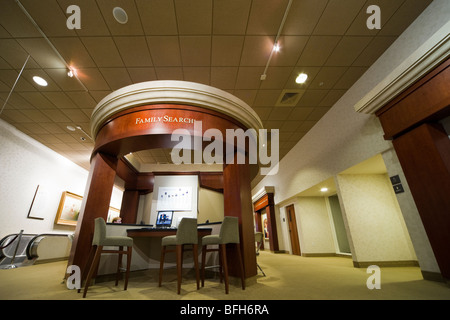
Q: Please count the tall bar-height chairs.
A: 3